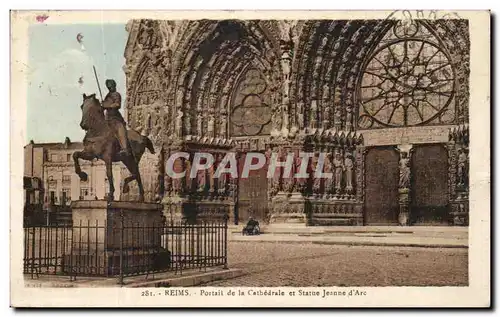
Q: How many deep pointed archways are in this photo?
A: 2